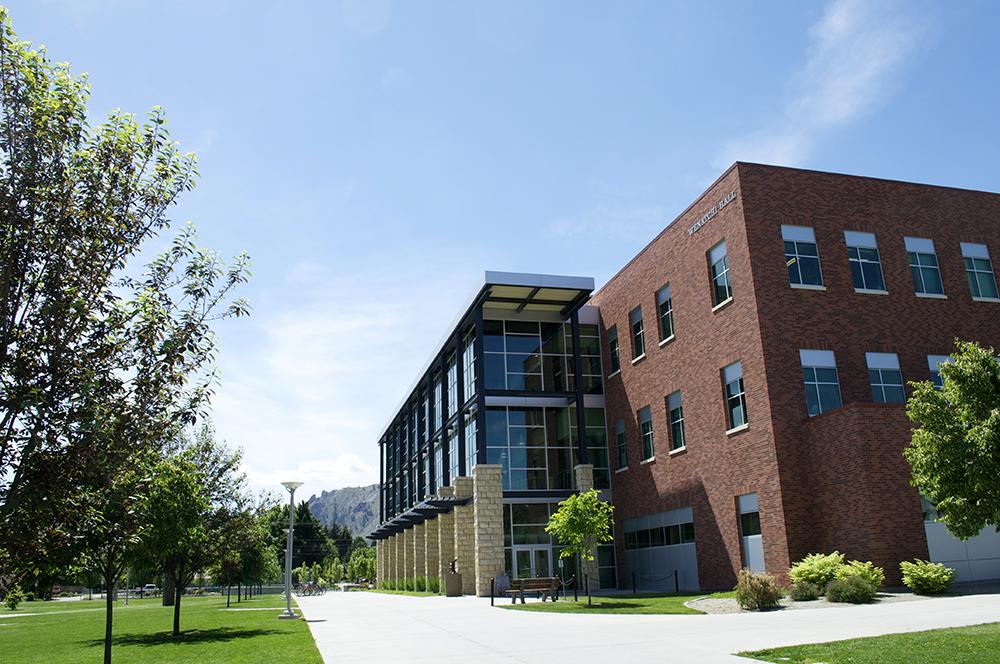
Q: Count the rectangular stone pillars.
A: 11